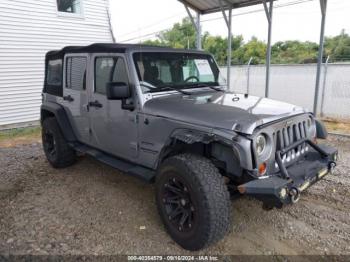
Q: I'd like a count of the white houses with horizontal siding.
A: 1